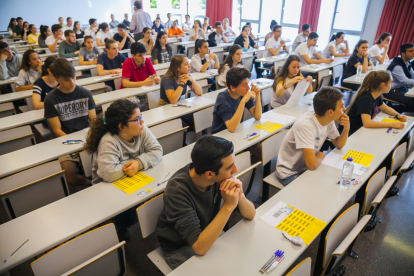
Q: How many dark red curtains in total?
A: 3